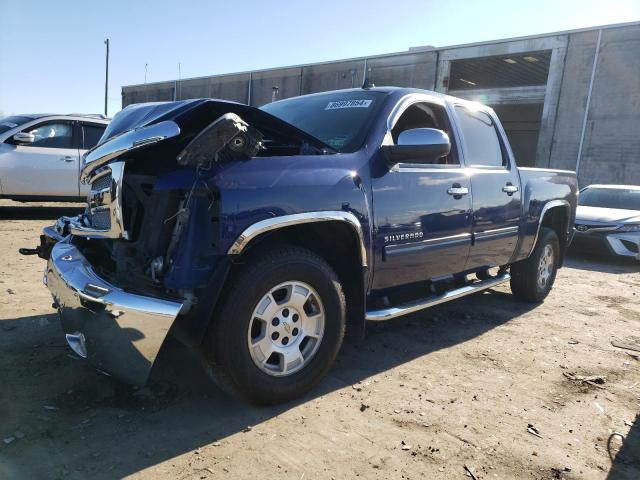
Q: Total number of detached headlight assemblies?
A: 1